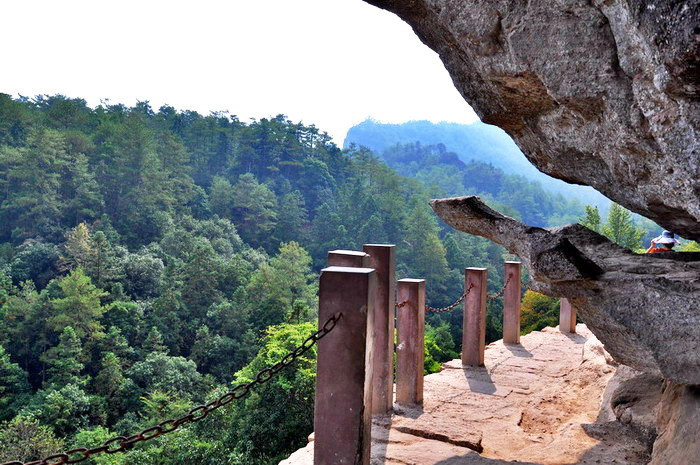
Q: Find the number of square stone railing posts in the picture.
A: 7